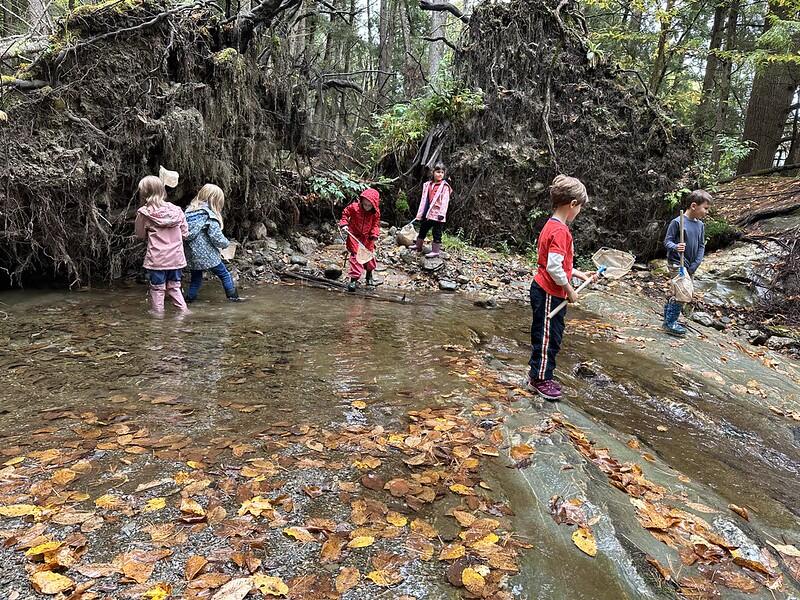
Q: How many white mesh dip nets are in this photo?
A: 6